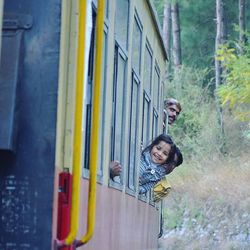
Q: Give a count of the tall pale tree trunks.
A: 4